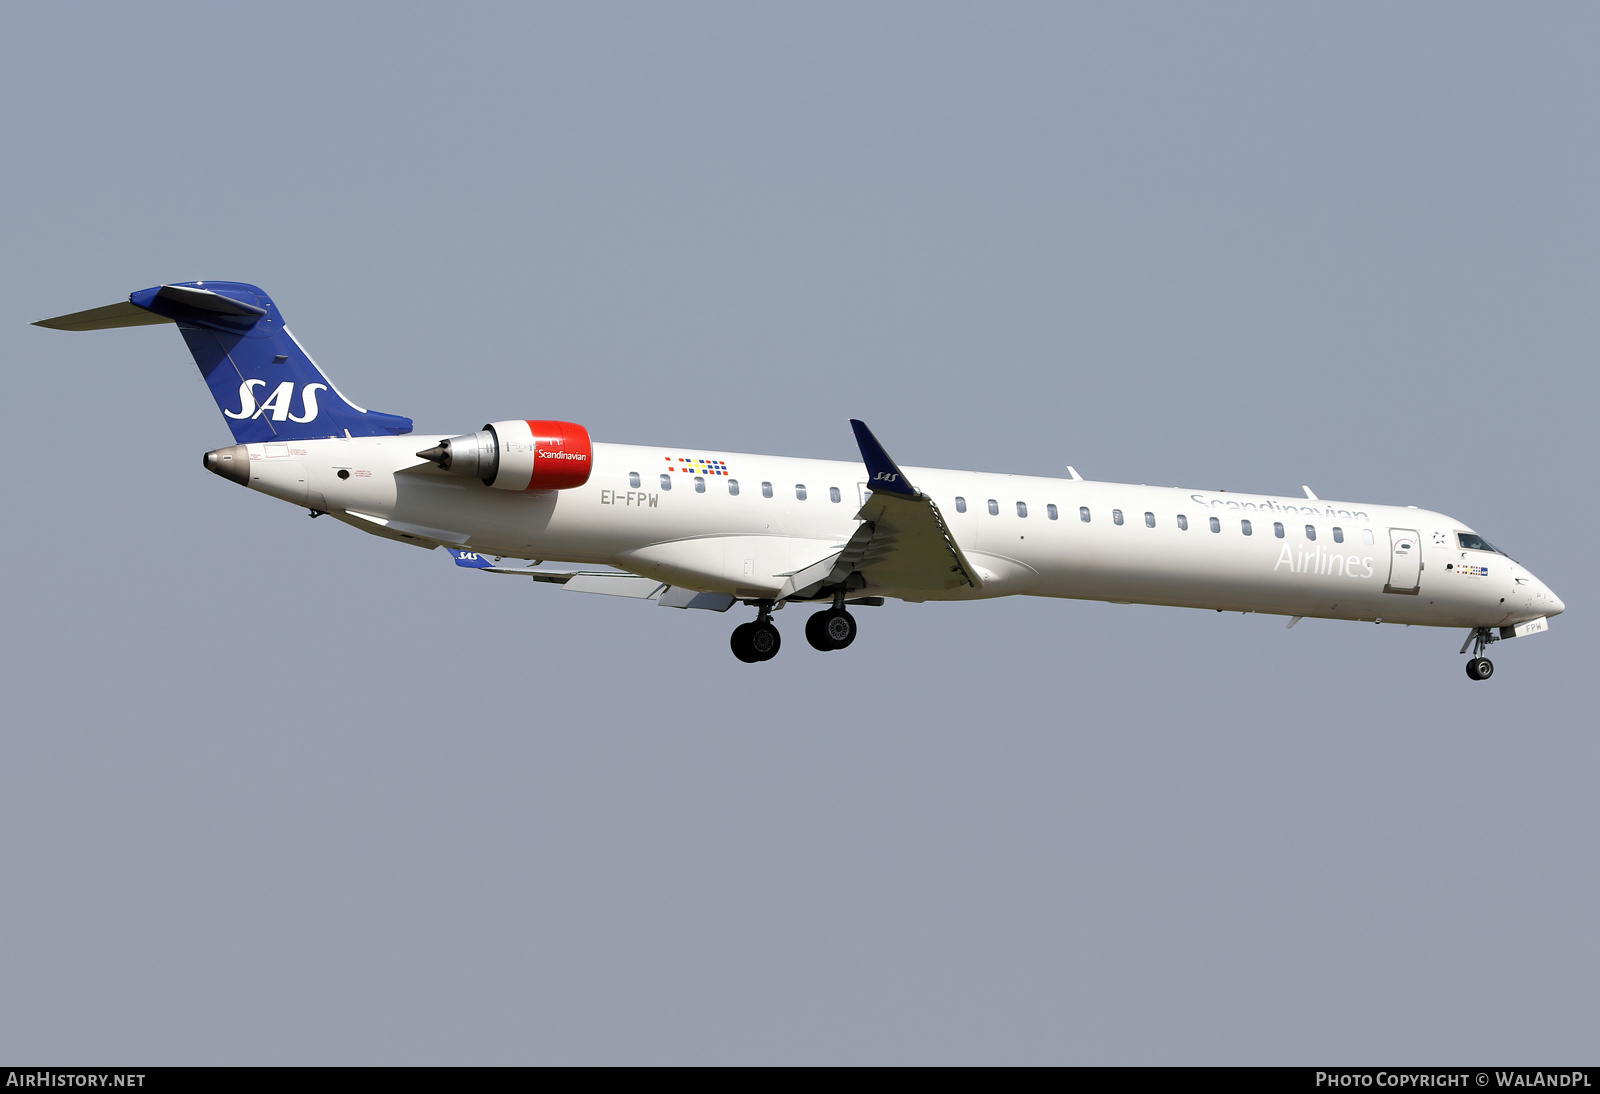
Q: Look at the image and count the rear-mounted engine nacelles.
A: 1